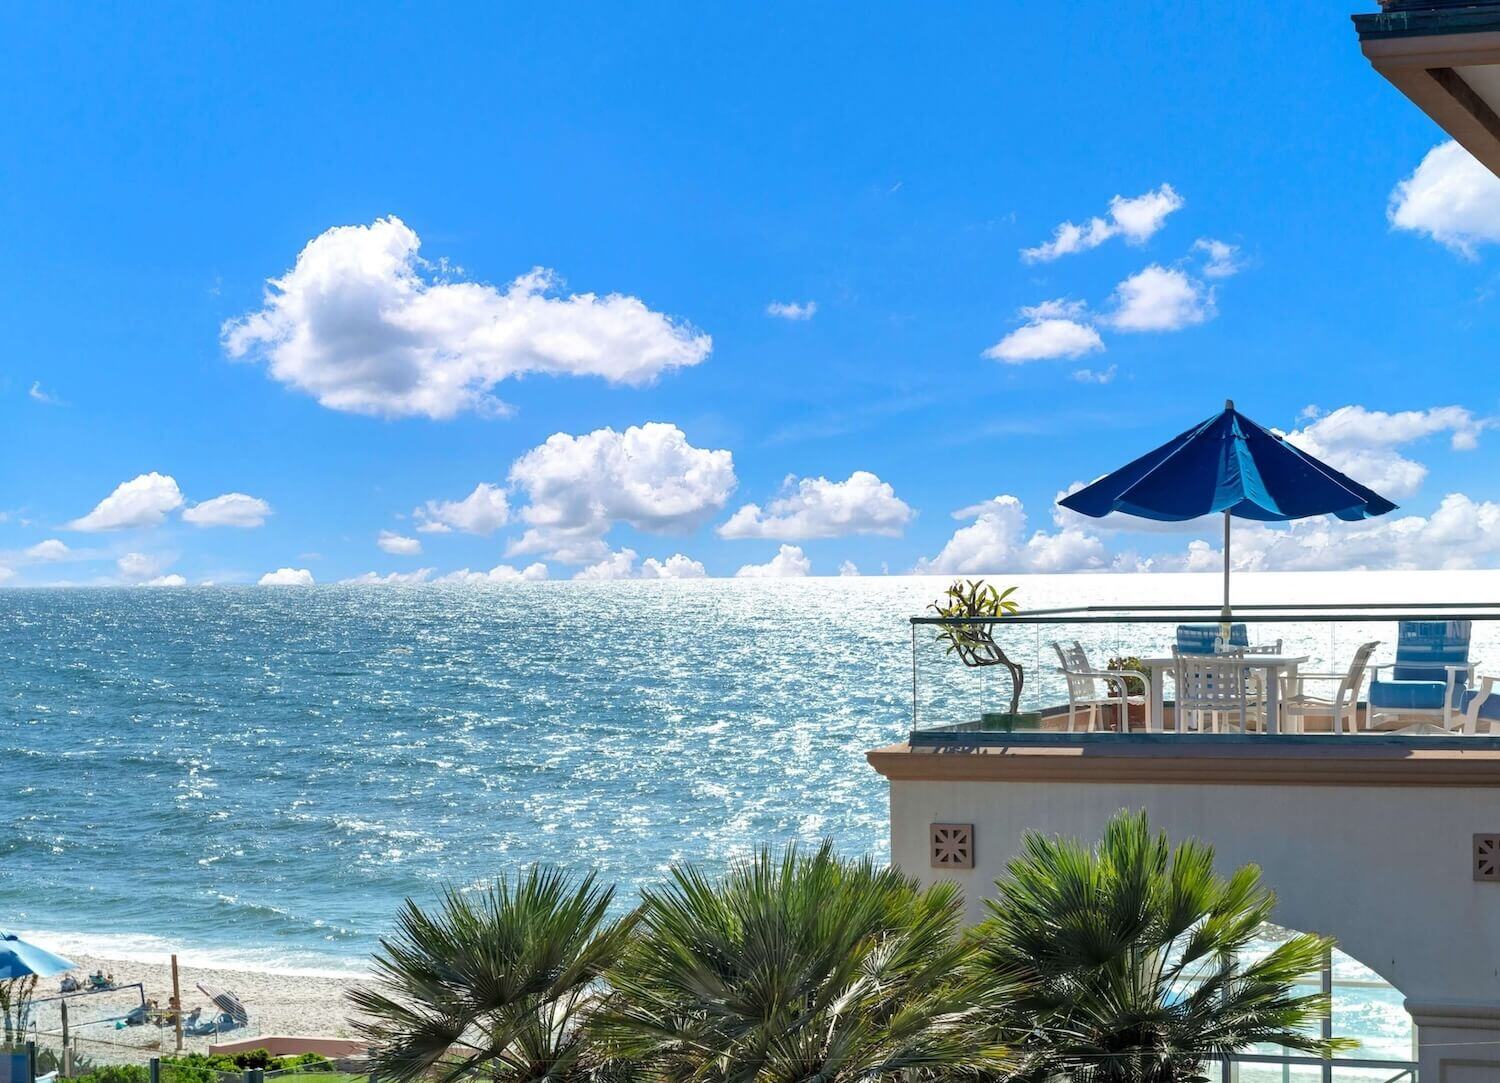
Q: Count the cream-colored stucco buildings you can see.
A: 1